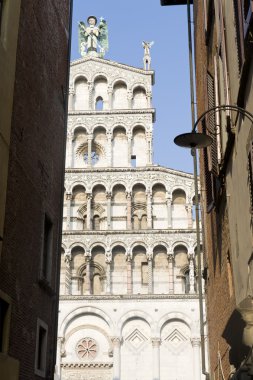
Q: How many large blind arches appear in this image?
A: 3